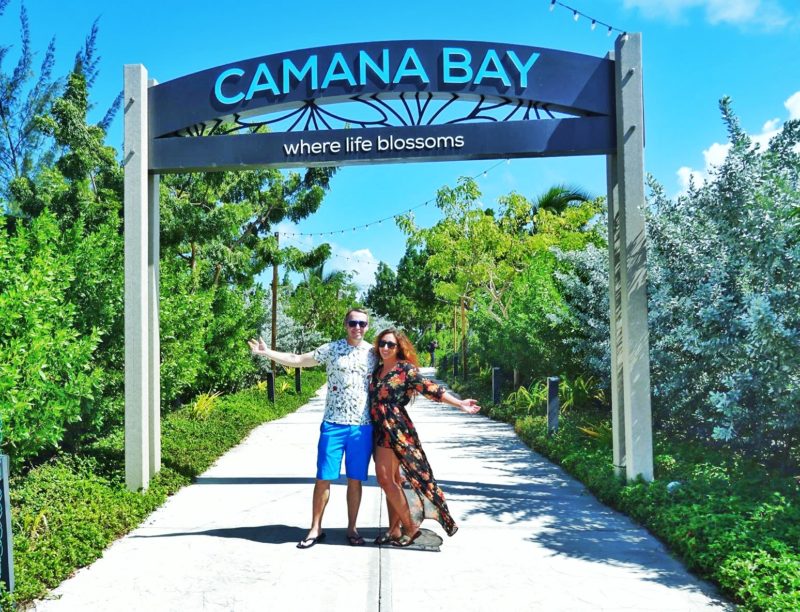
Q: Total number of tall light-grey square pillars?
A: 4